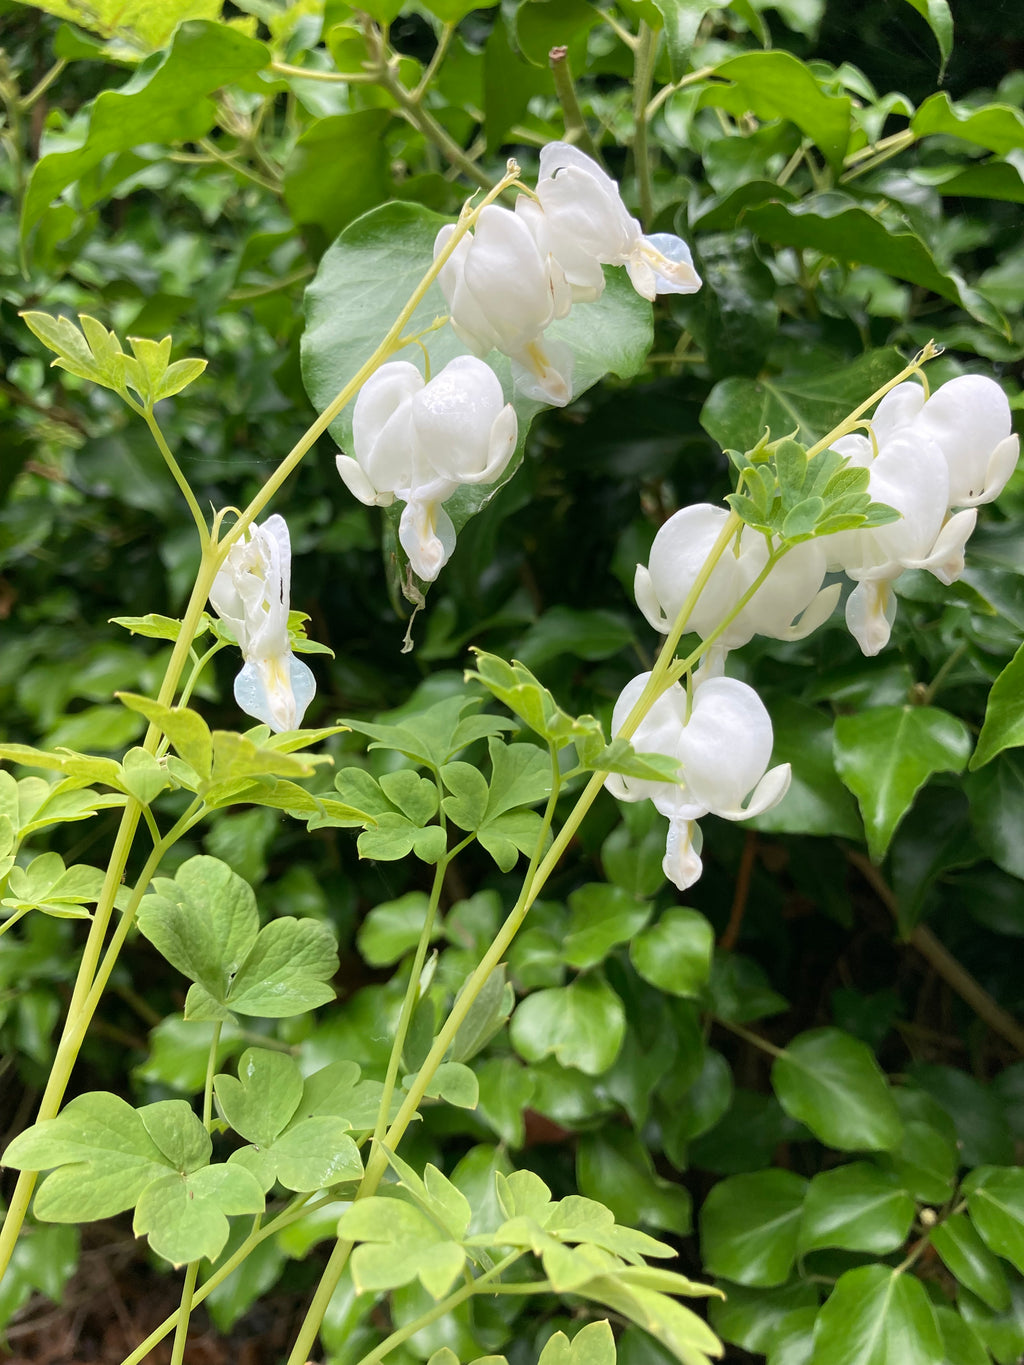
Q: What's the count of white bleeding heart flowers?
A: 8